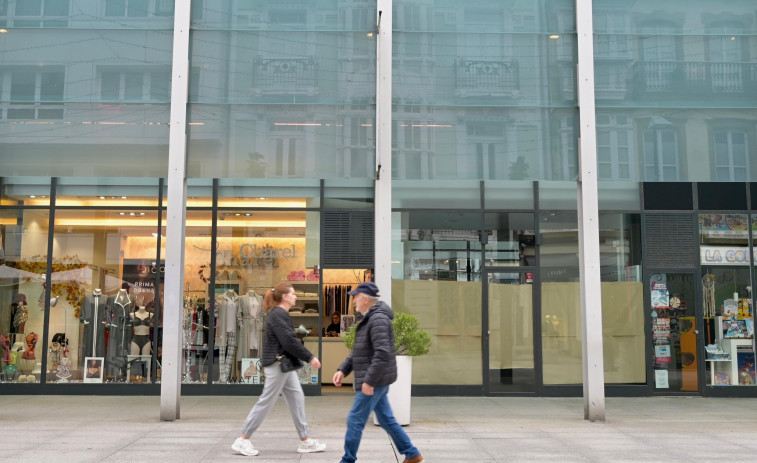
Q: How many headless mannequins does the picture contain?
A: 5